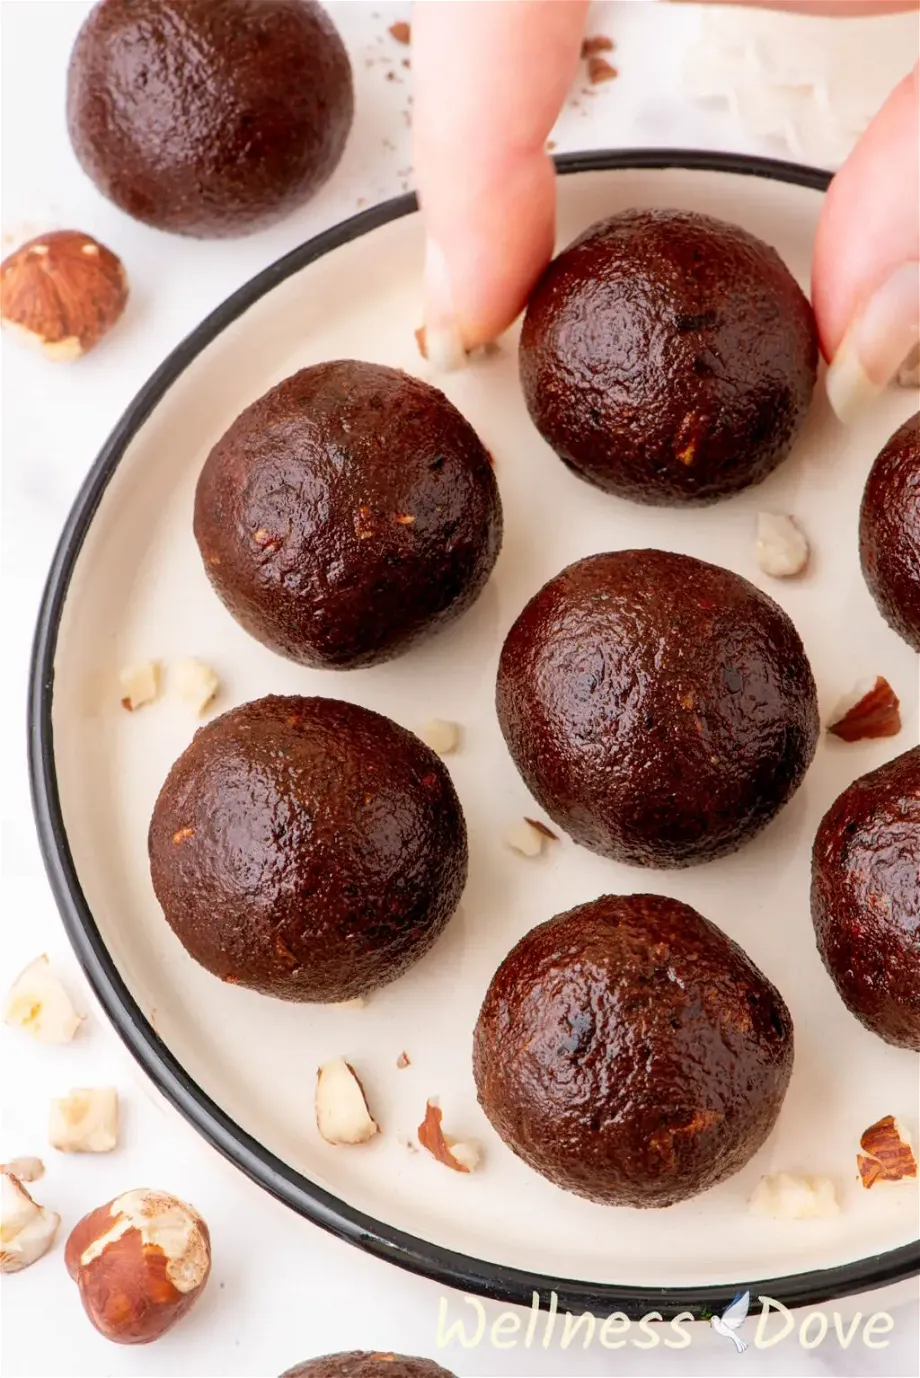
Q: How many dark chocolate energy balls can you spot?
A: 9